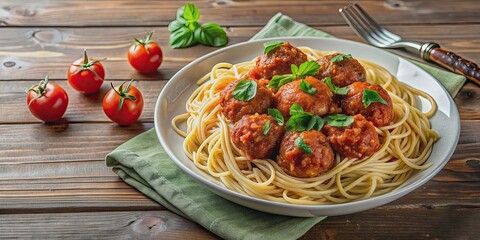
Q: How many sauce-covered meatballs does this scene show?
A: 8